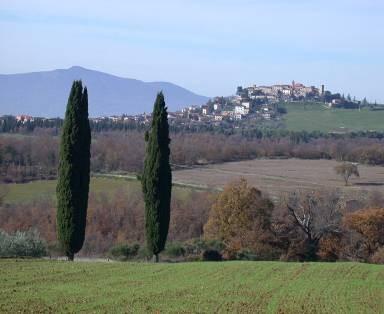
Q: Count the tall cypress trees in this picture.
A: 2